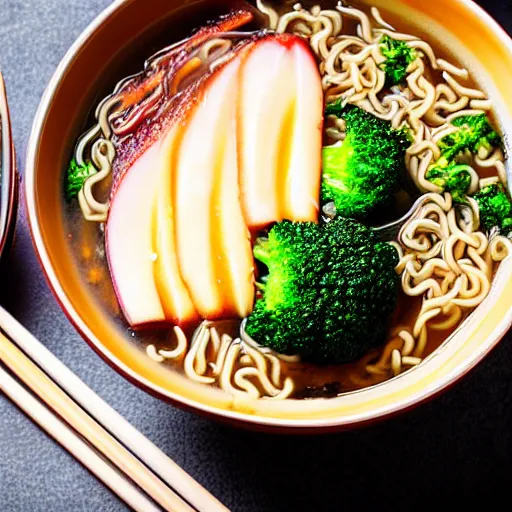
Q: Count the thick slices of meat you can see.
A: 3